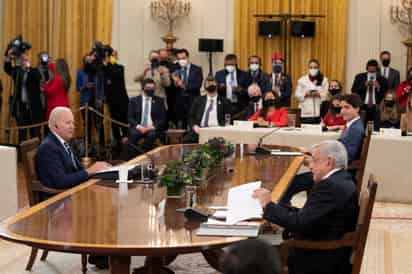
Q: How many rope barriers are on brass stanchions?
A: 2